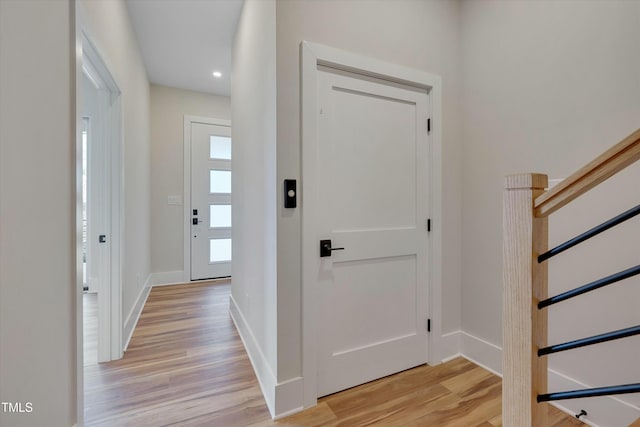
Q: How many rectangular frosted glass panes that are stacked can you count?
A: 4